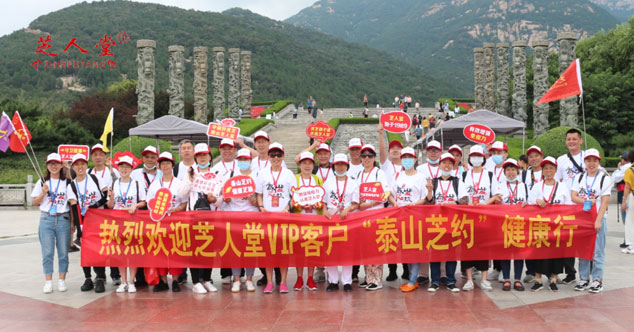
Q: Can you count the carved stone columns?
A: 12